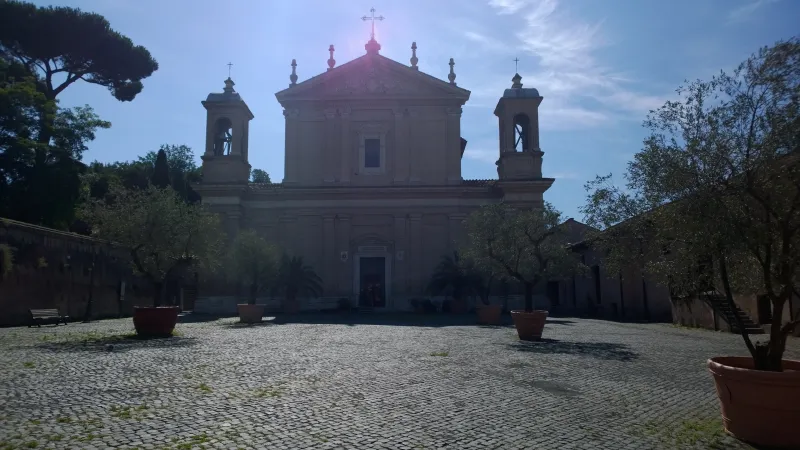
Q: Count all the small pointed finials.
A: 4